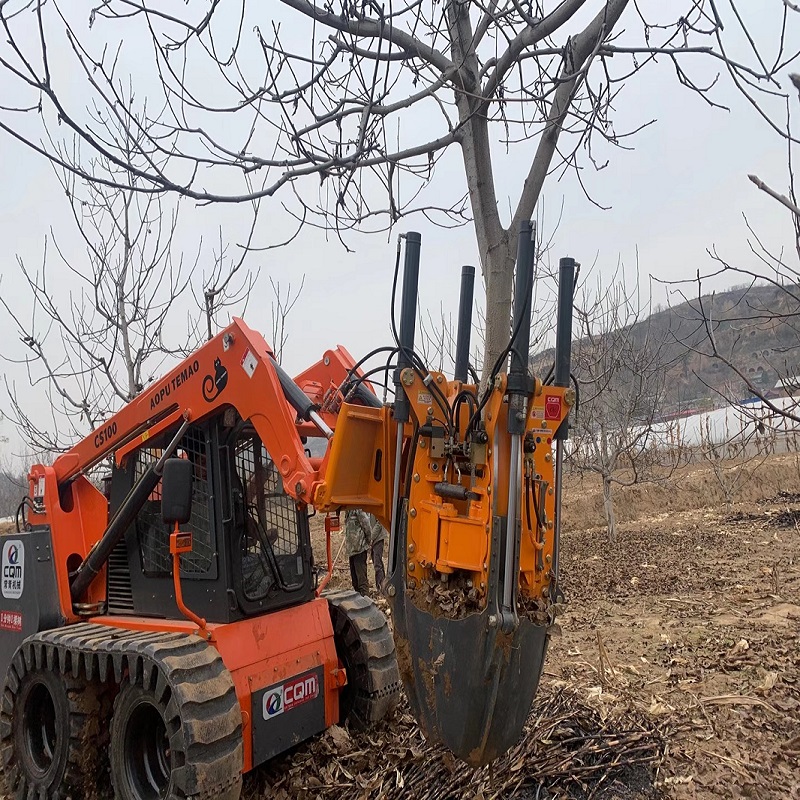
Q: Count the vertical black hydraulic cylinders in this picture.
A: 4